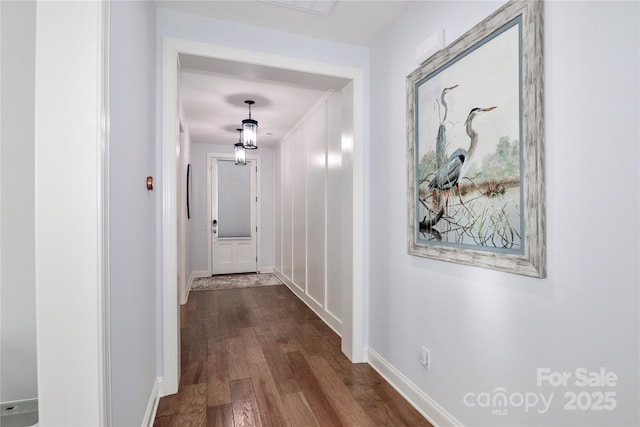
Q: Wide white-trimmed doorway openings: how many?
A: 1